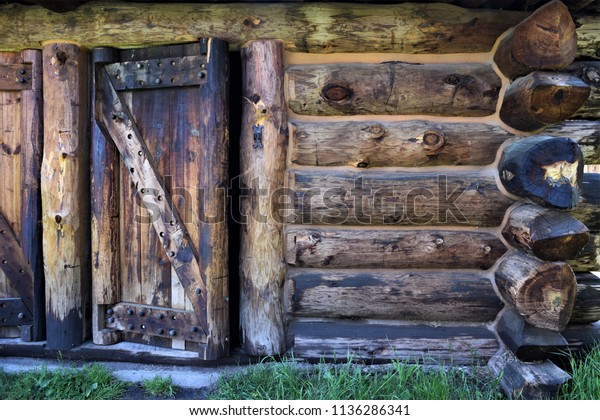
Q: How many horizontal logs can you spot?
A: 7